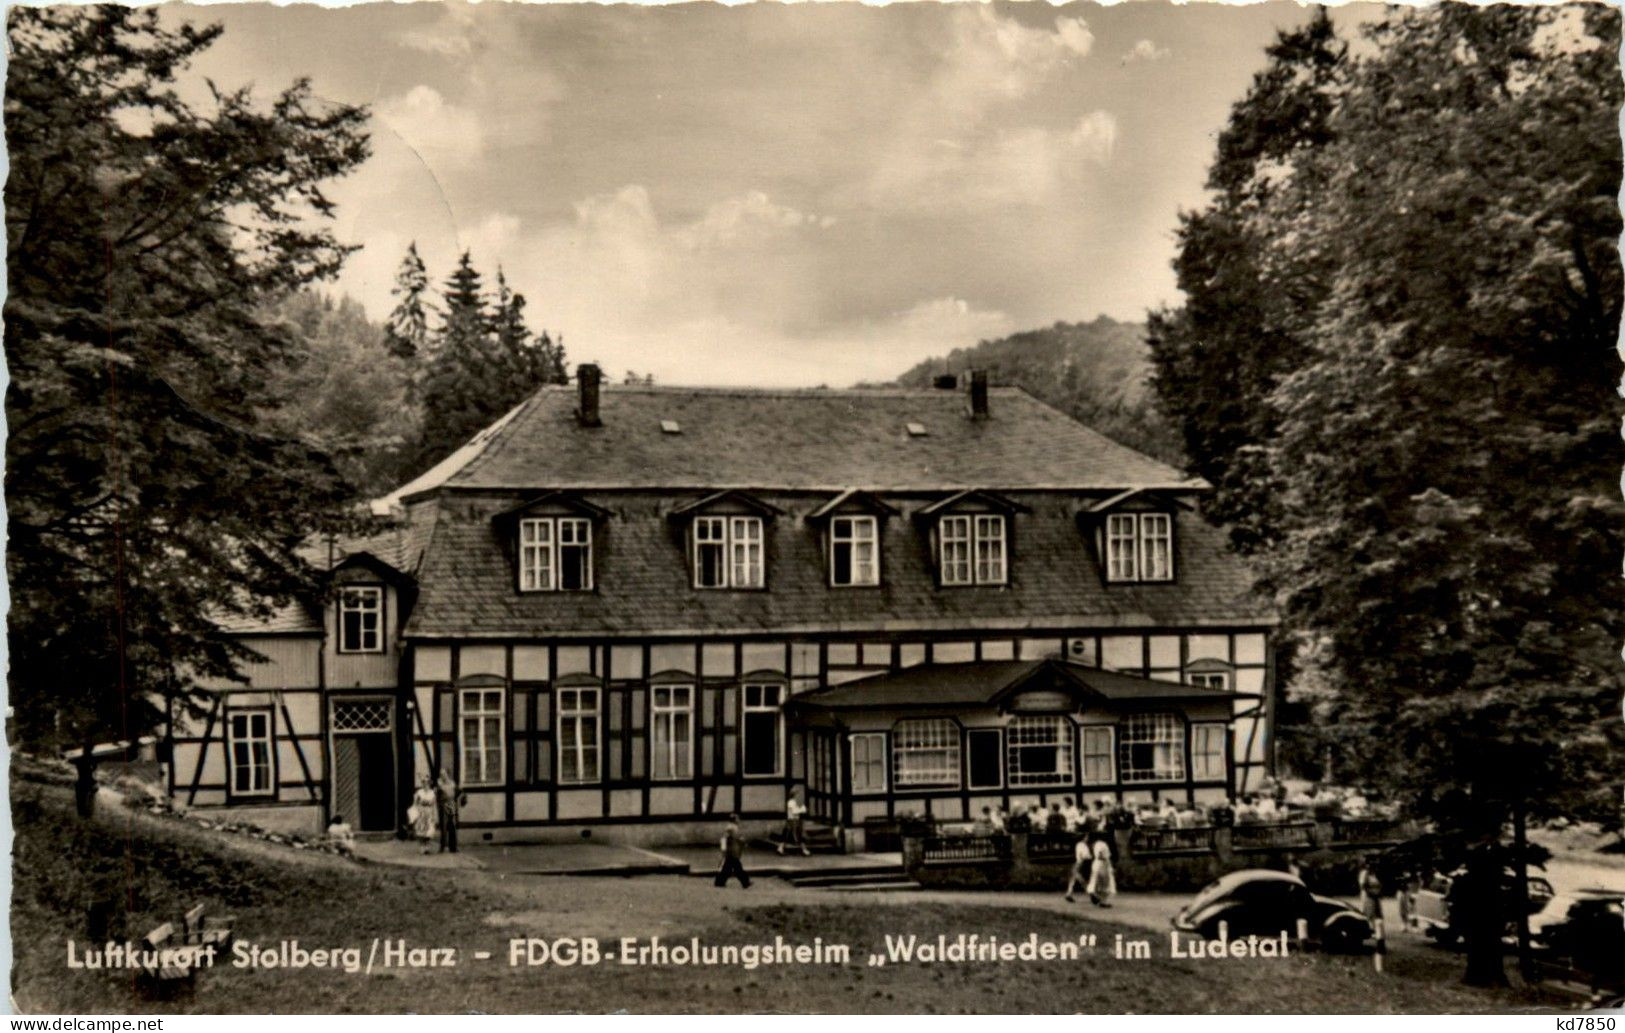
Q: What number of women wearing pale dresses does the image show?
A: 2